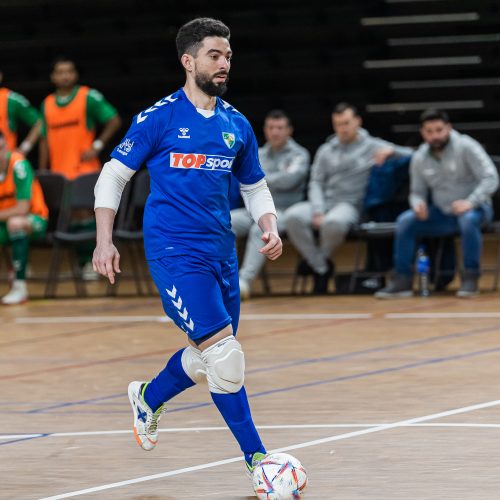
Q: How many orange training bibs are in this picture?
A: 3